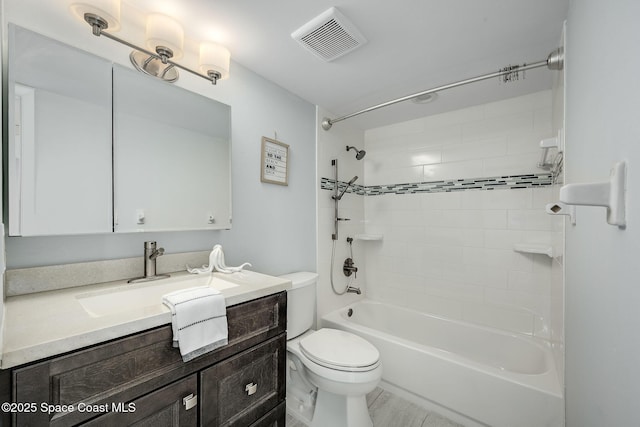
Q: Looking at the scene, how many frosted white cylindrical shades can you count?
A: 3